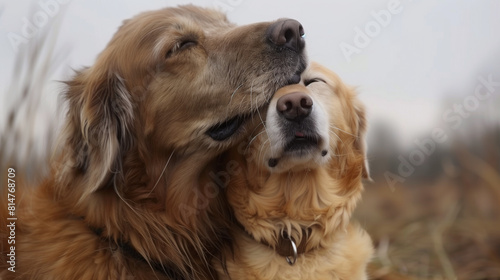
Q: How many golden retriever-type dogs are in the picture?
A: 2